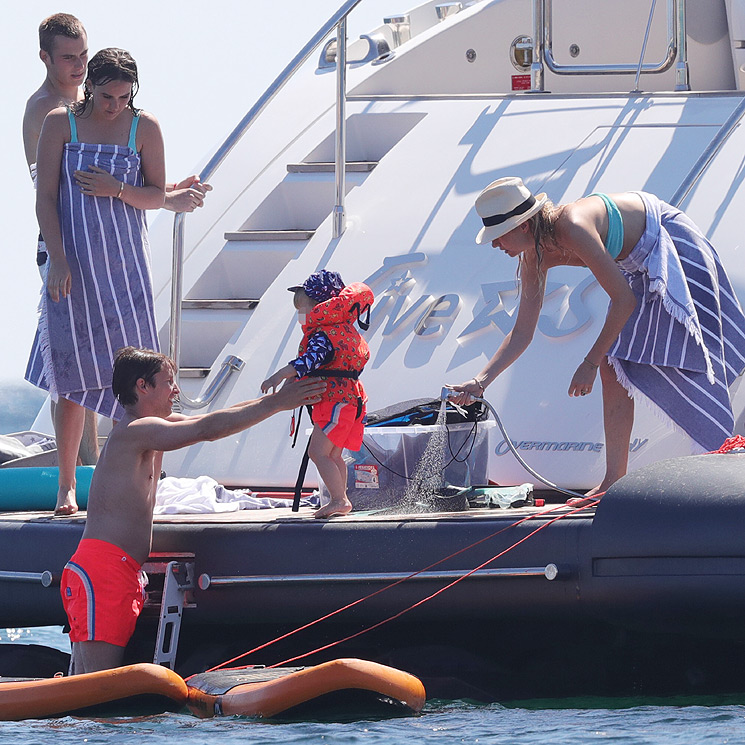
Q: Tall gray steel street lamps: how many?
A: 0